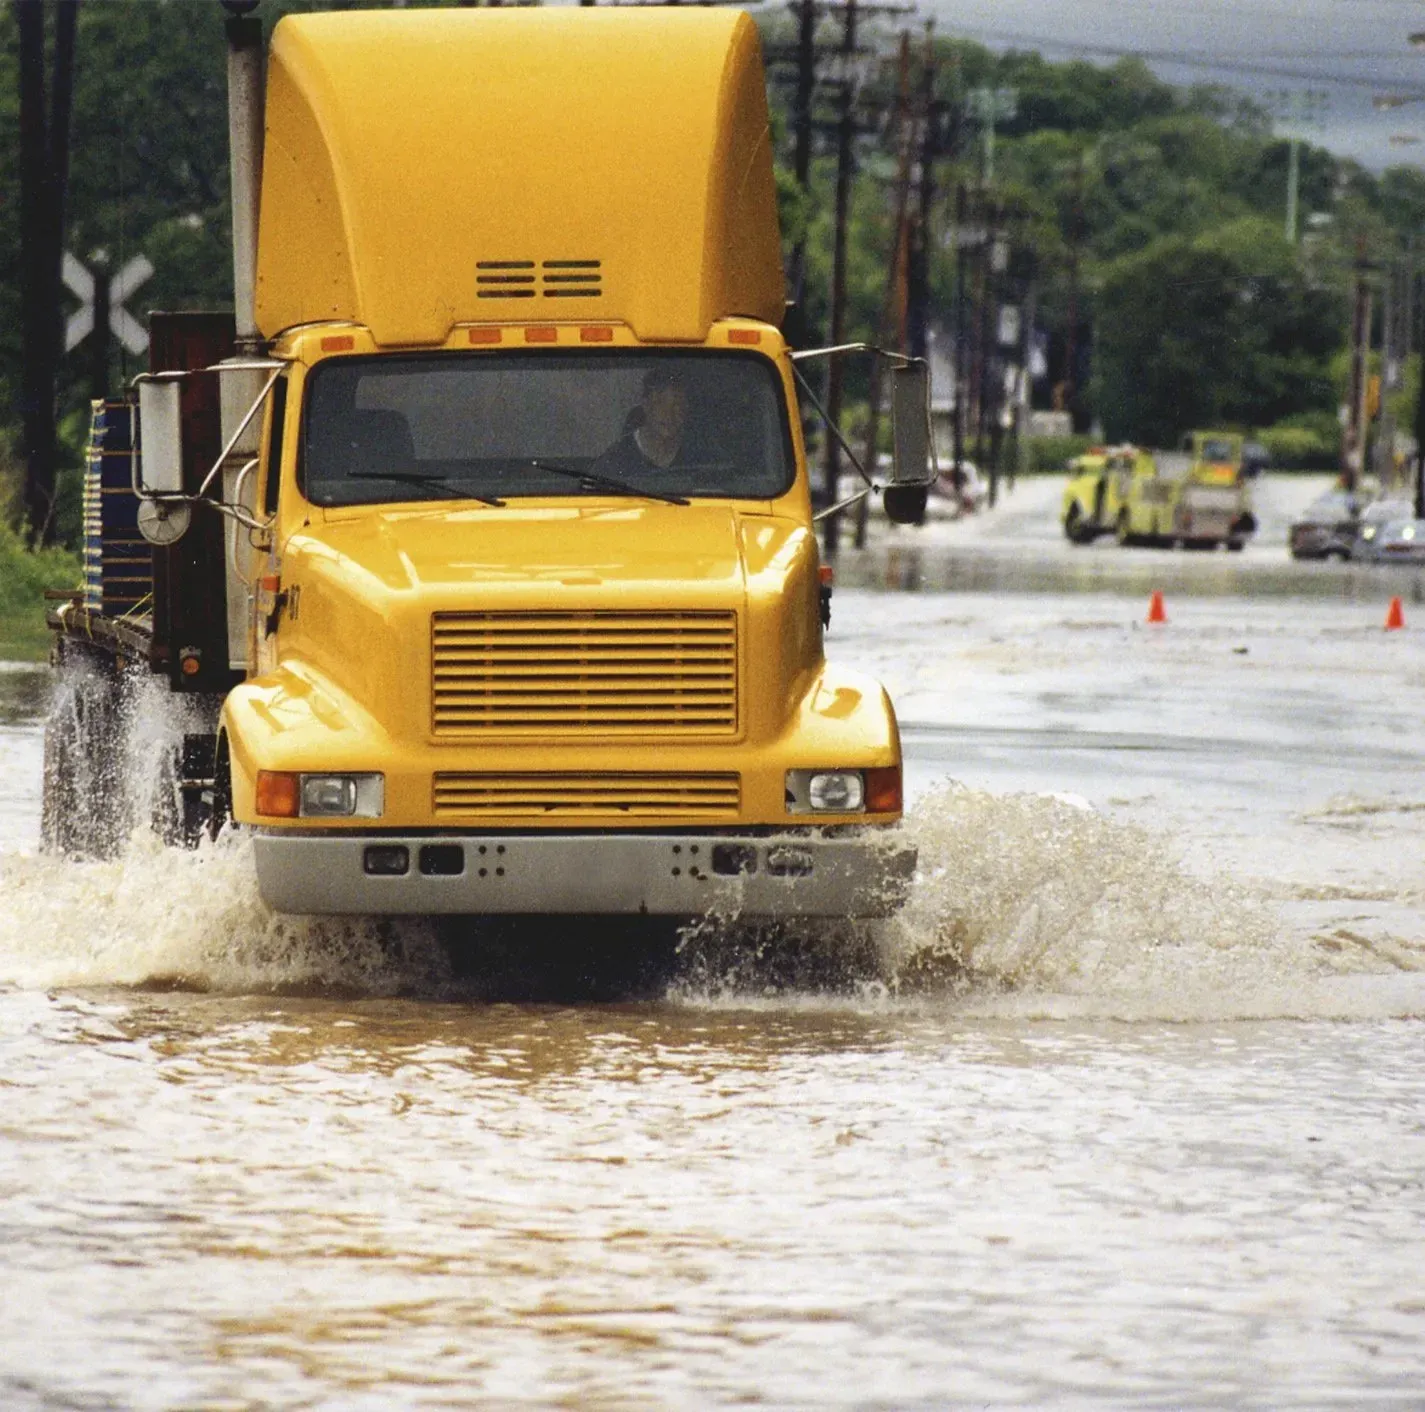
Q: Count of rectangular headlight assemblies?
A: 2